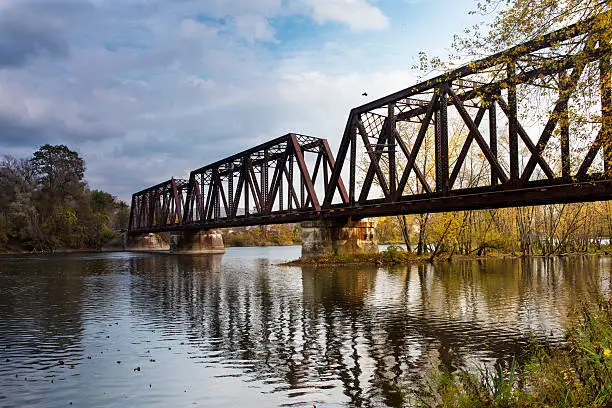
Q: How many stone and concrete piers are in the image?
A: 3